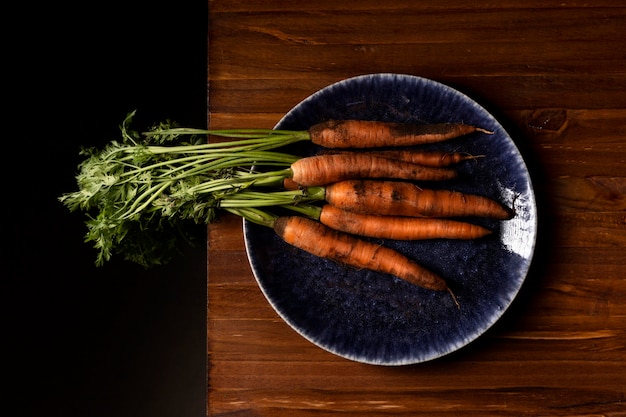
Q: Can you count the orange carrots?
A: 6